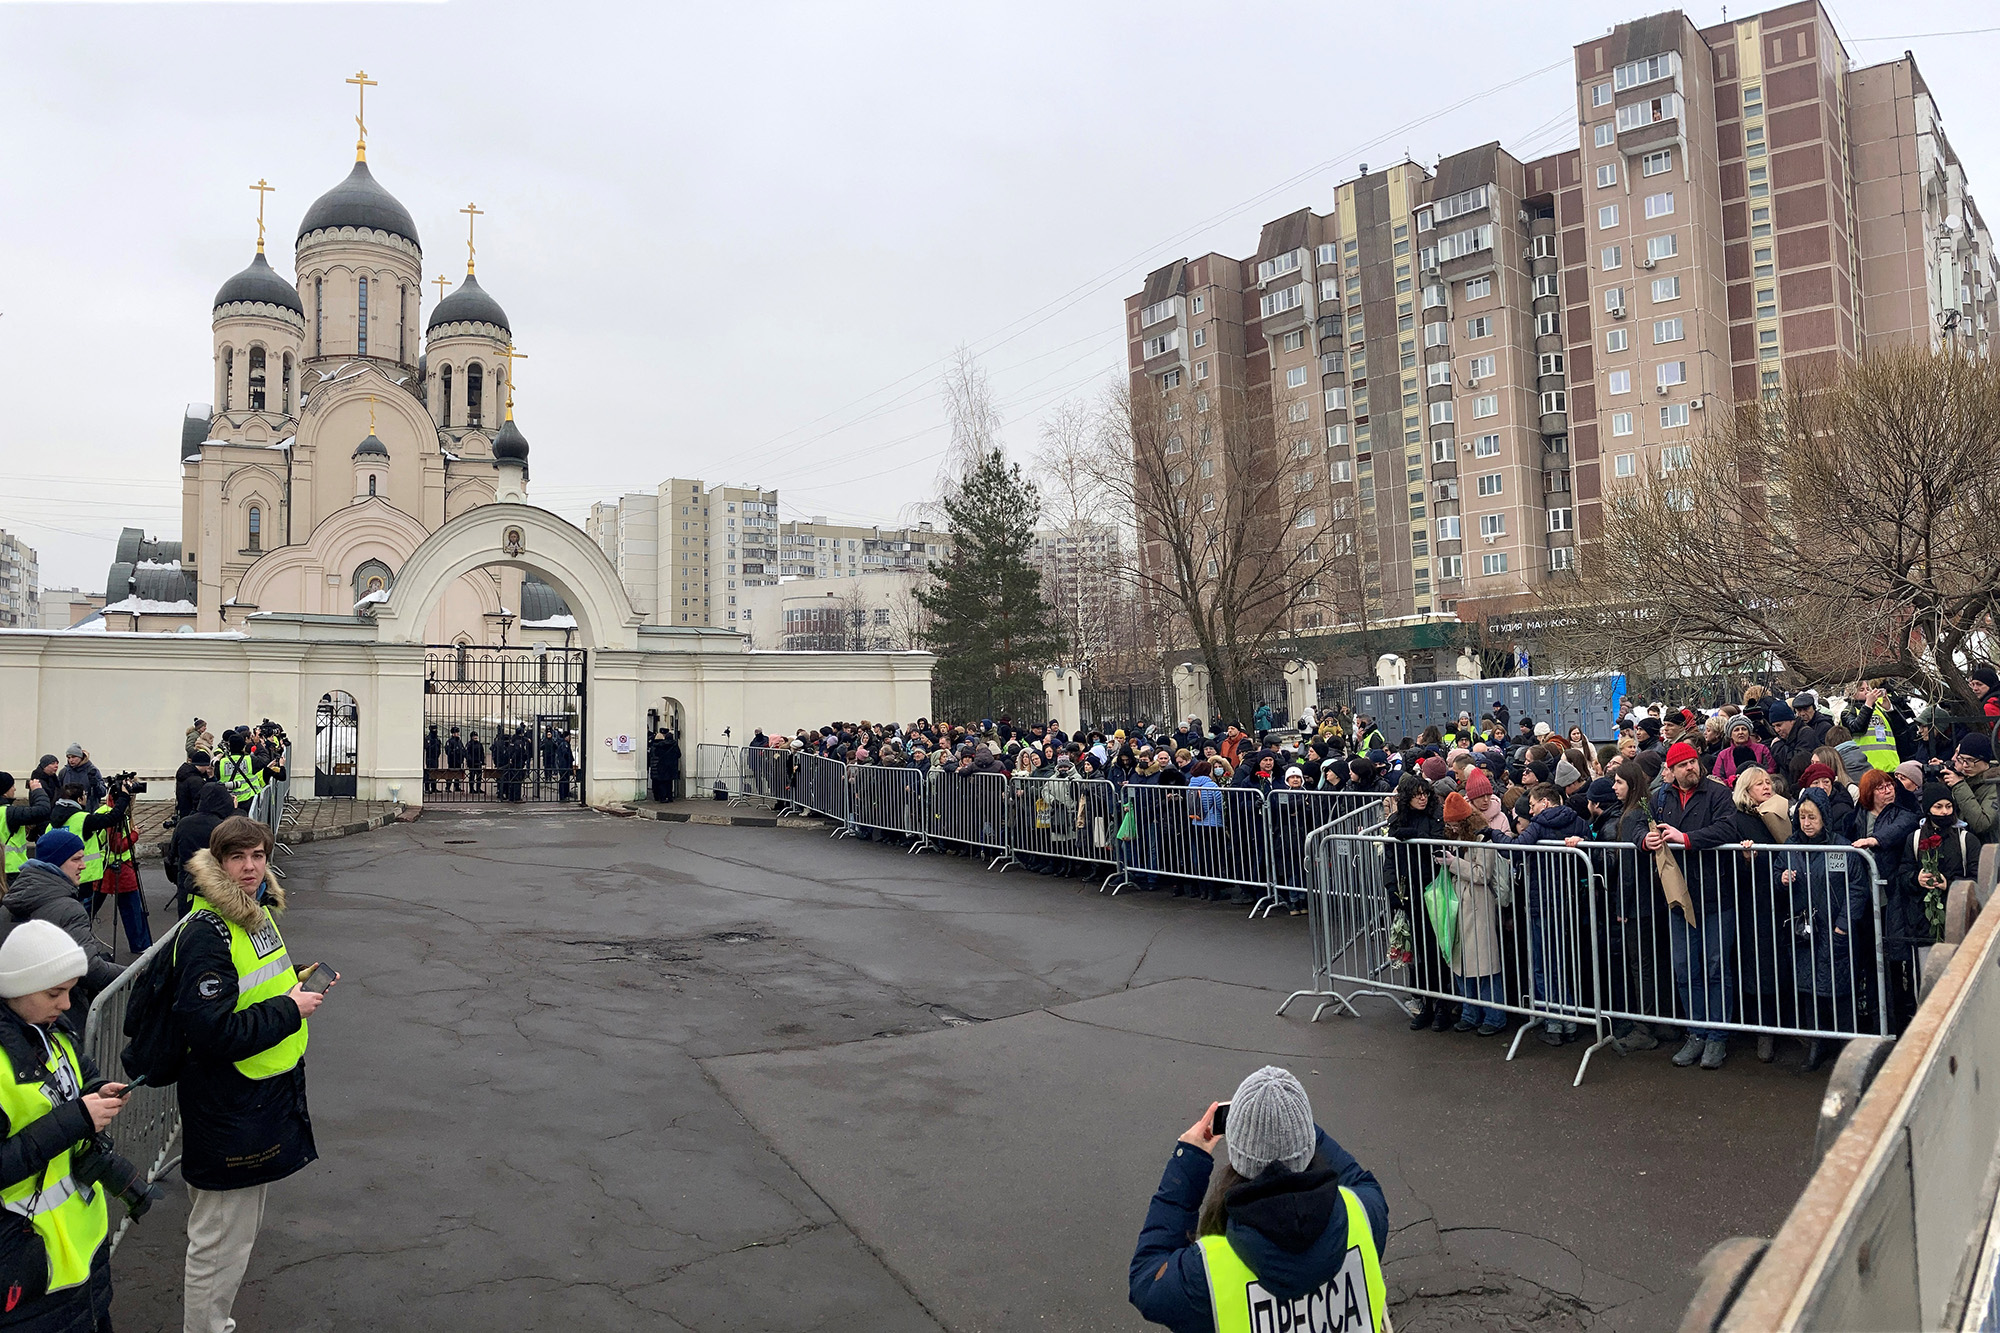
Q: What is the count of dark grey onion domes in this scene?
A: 5